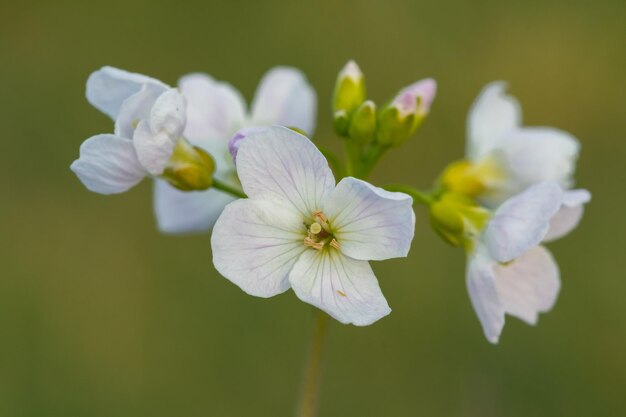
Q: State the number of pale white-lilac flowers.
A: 5